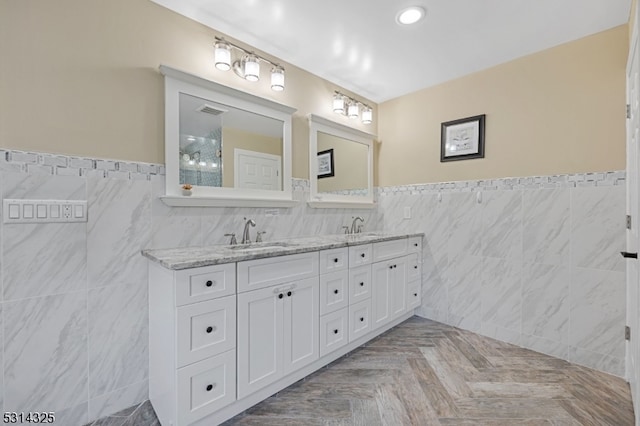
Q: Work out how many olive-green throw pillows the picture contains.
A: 0